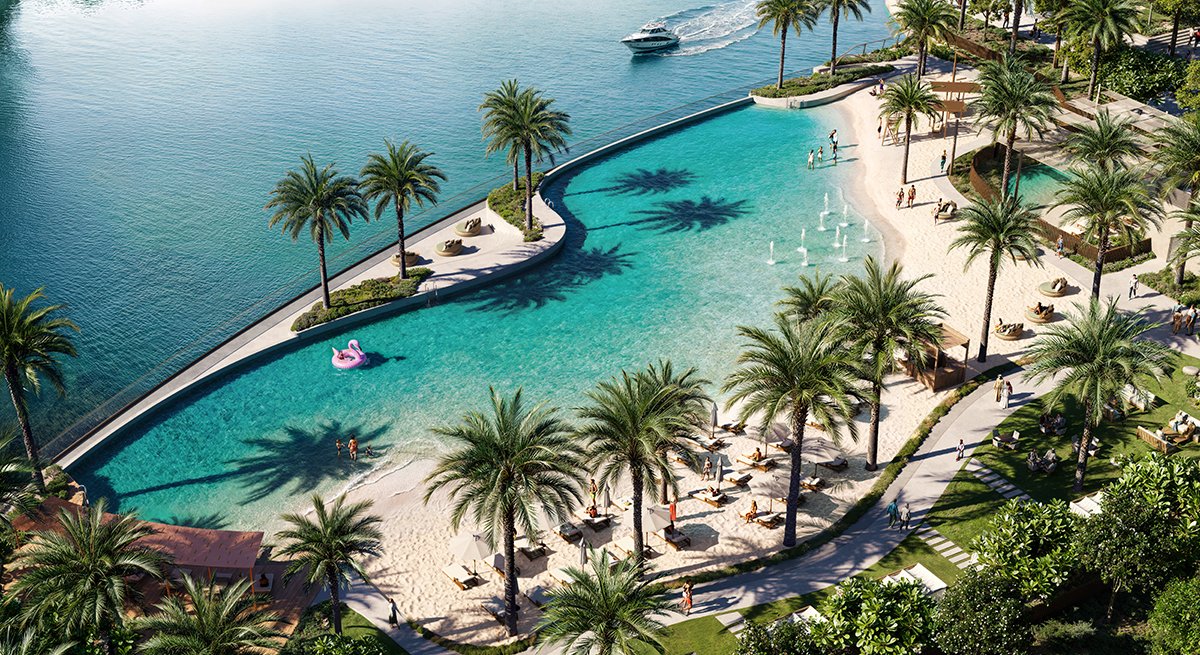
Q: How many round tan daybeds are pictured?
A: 8